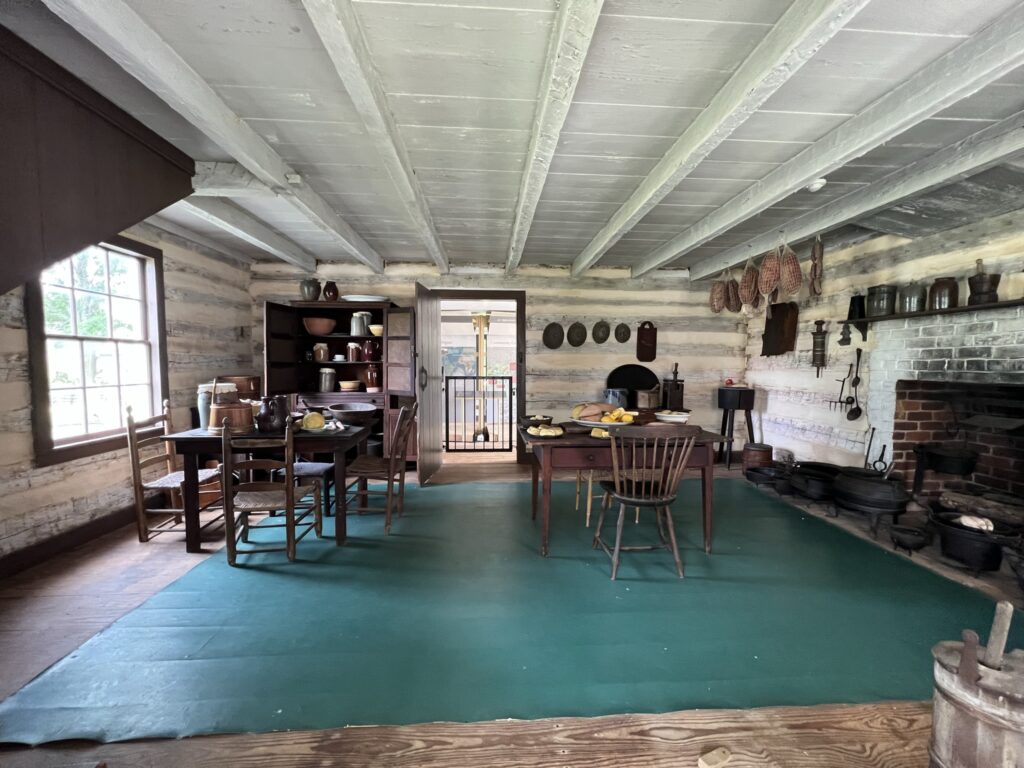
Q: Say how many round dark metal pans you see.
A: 4